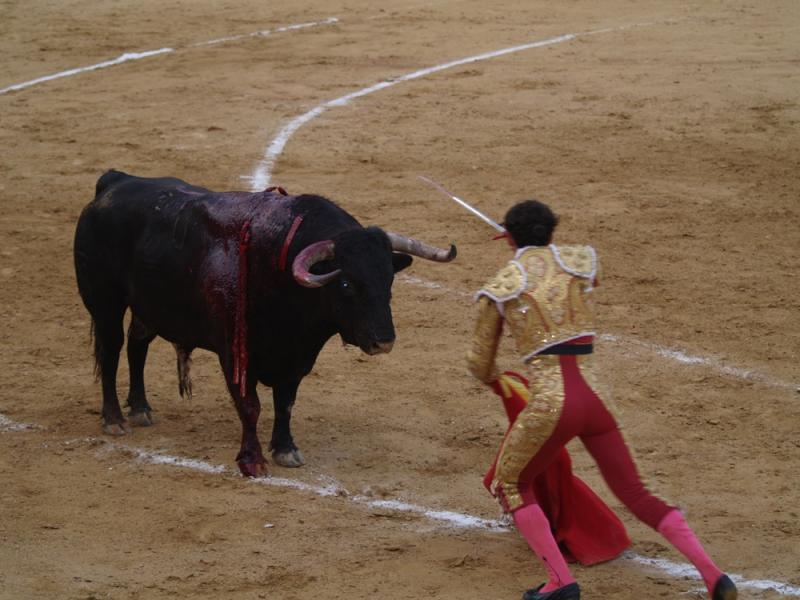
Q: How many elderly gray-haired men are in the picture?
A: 0